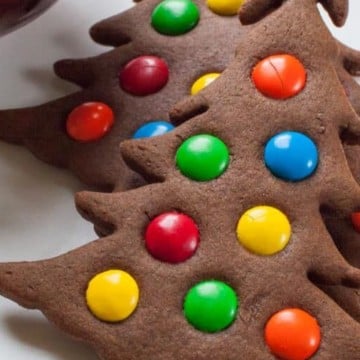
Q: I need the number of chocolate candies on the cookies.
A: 15